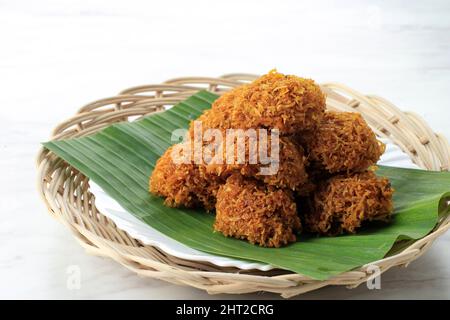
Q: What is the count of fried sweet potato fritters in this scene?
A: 6